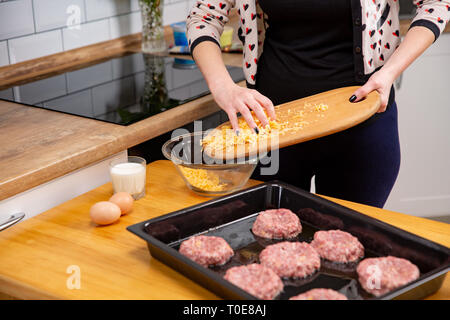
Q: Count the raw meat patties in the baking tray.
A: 7